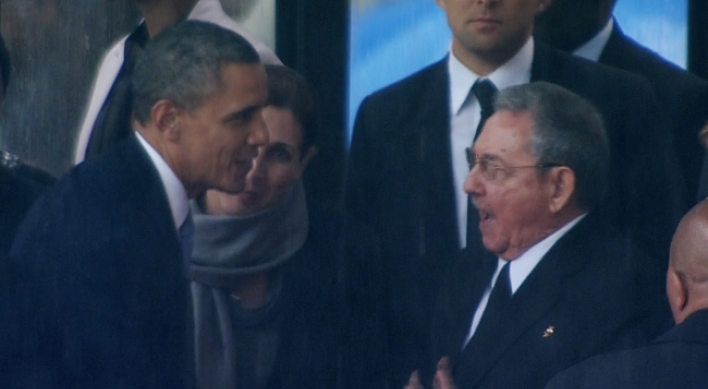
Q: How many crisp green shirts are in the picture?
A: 0